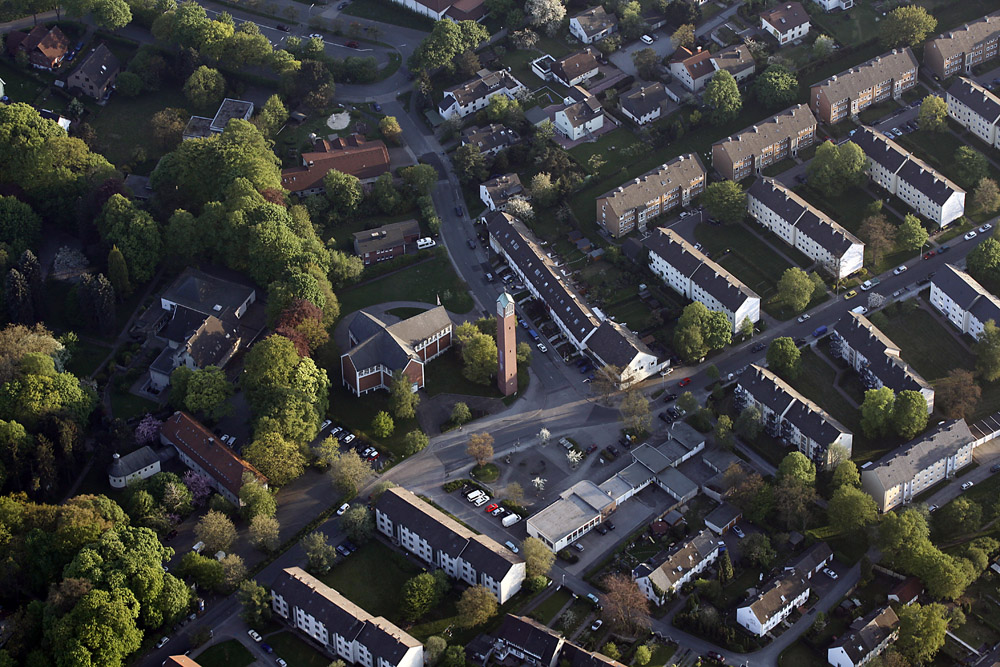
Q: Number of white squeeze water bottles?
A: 0